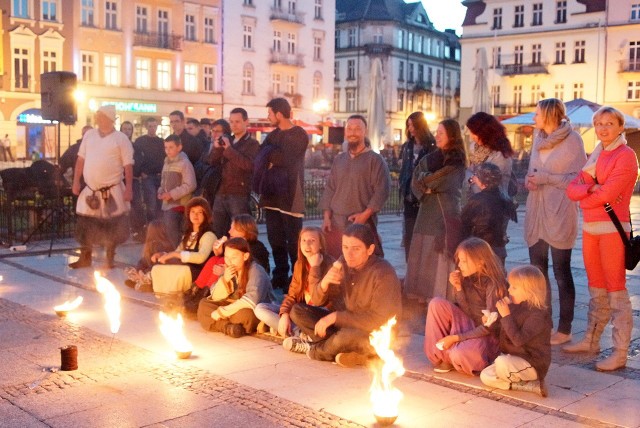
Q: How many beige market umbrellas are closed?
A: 2